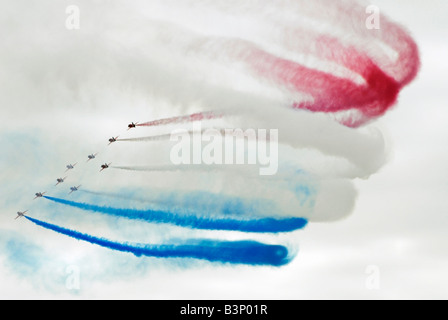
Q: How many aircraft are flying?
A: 9